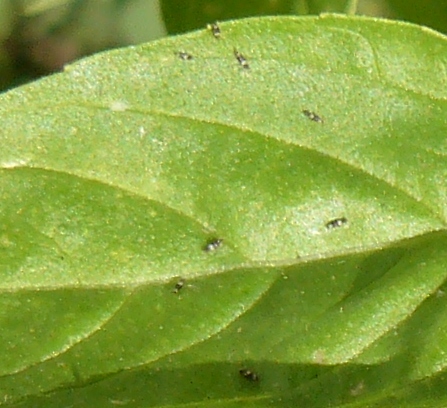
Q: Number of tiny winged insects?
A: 8